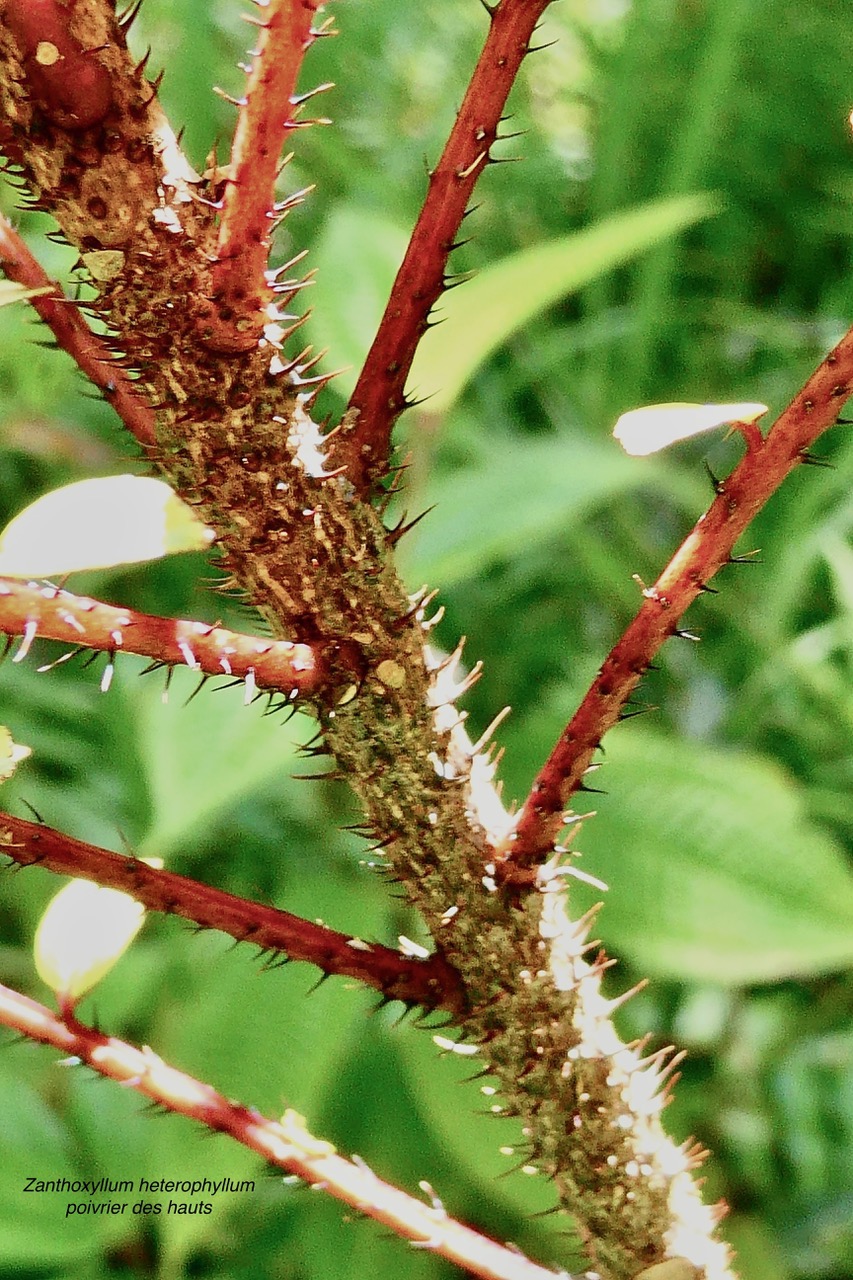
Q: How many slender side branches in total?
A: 7